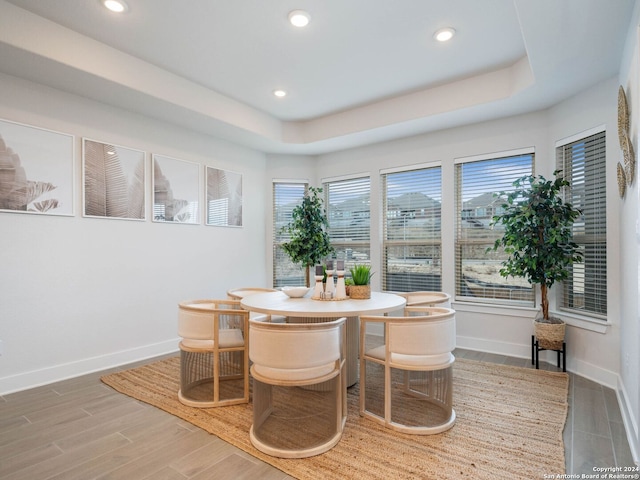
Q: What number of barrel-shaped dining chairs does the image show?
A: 5